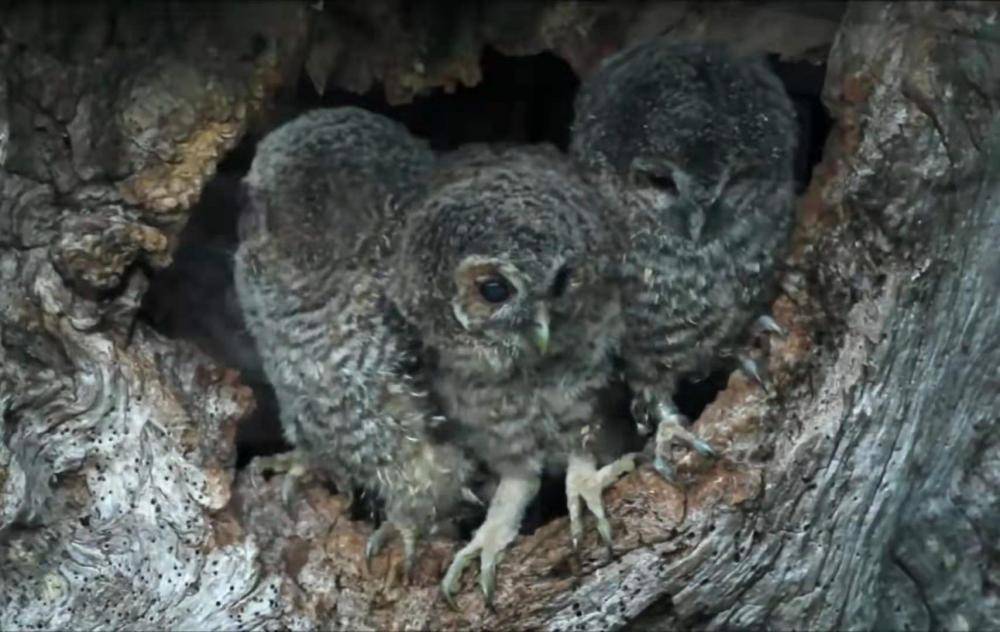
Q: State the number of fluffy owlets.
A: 3